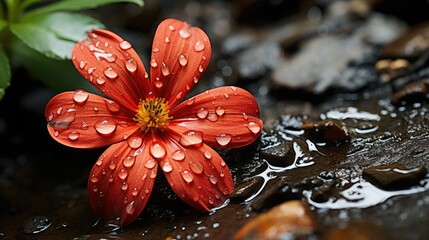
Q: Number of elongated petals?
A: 6